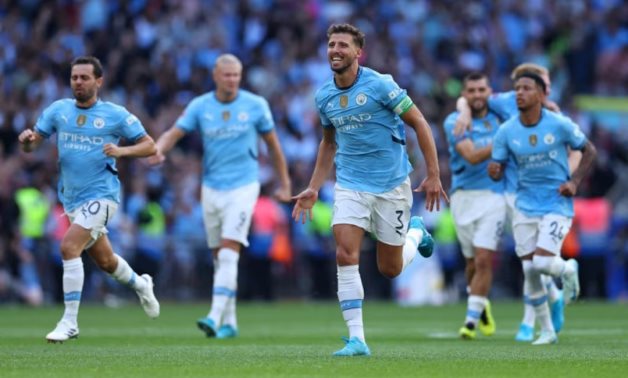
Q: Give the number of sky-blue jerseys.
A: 6